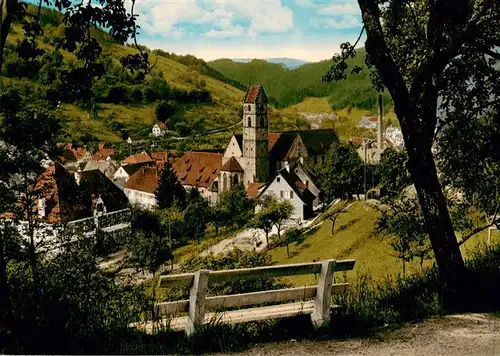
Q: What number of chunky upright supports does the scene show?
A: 2